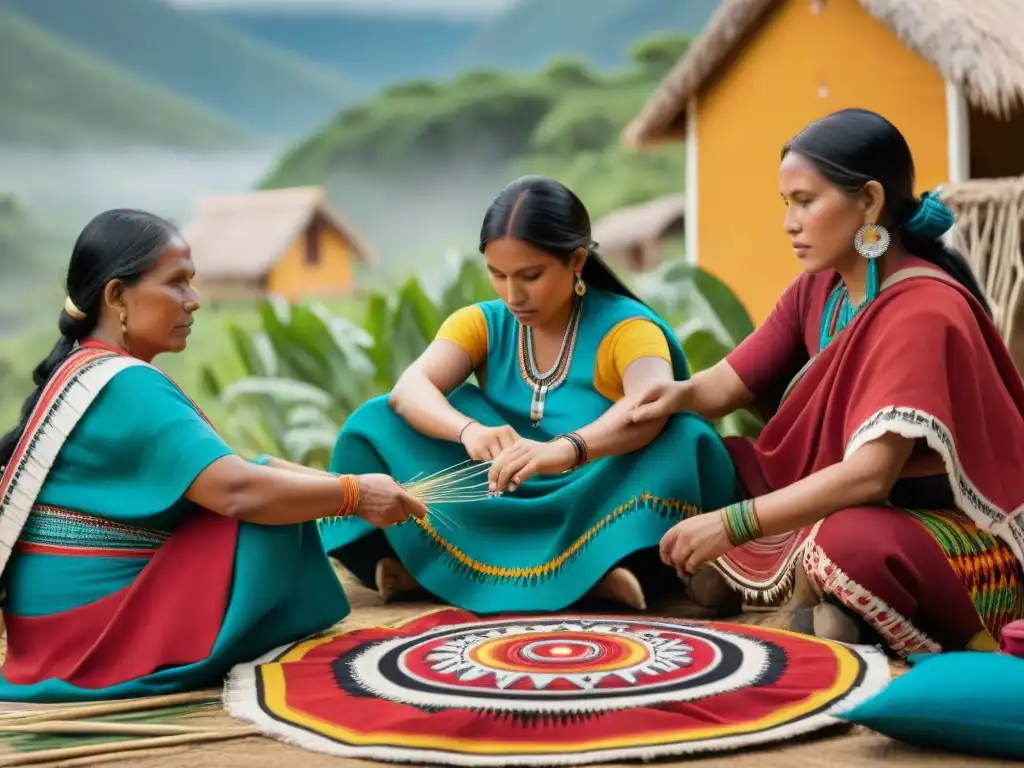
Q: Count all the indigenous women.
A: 3